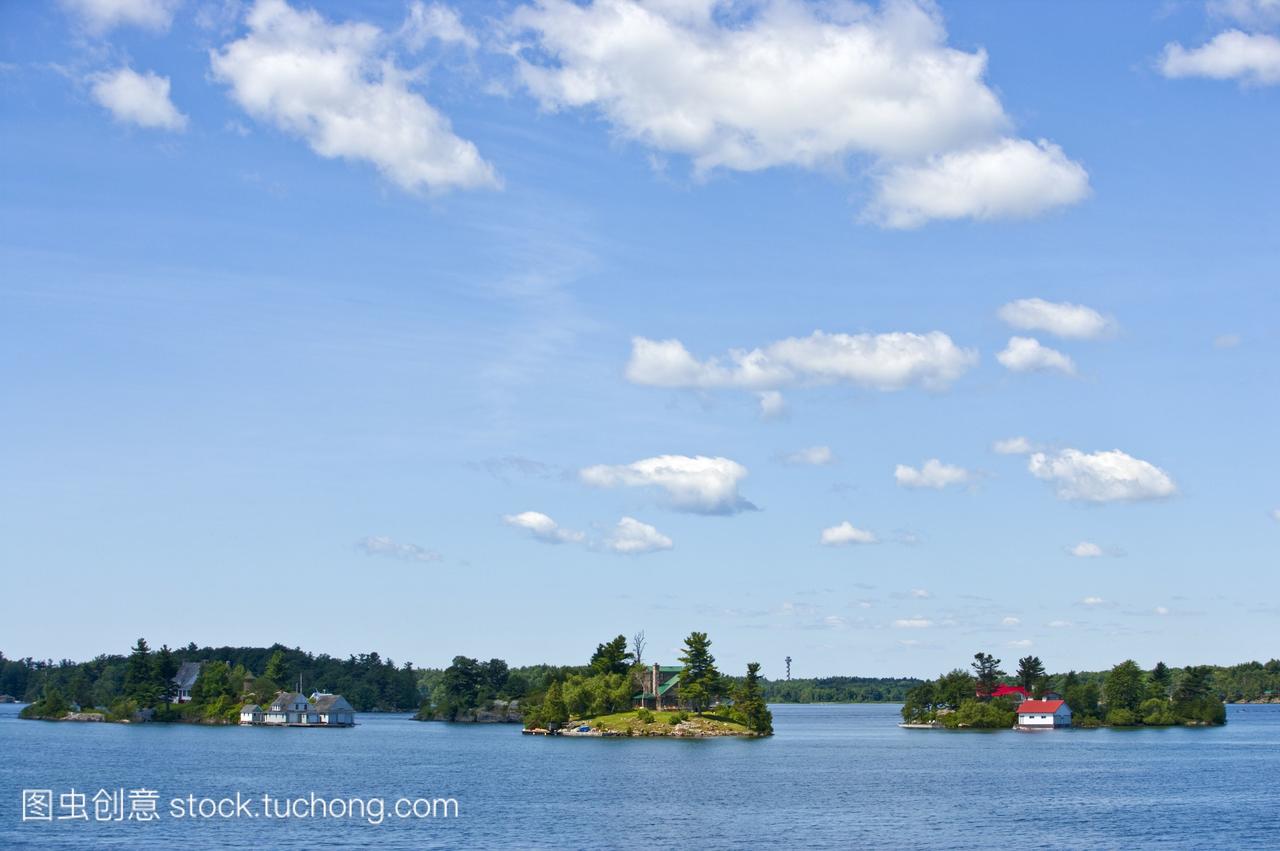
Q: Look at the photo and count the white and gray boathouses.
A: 3